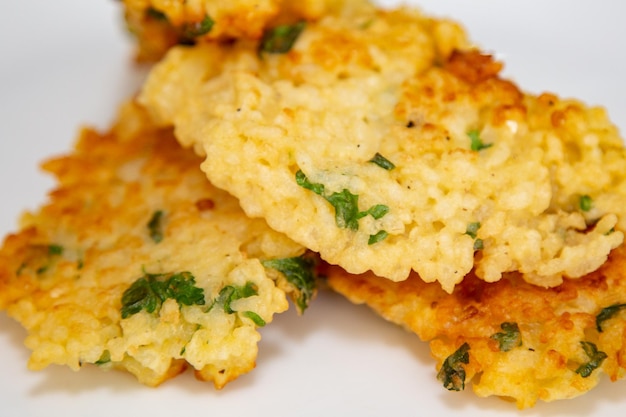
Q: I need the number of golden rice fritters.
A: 4